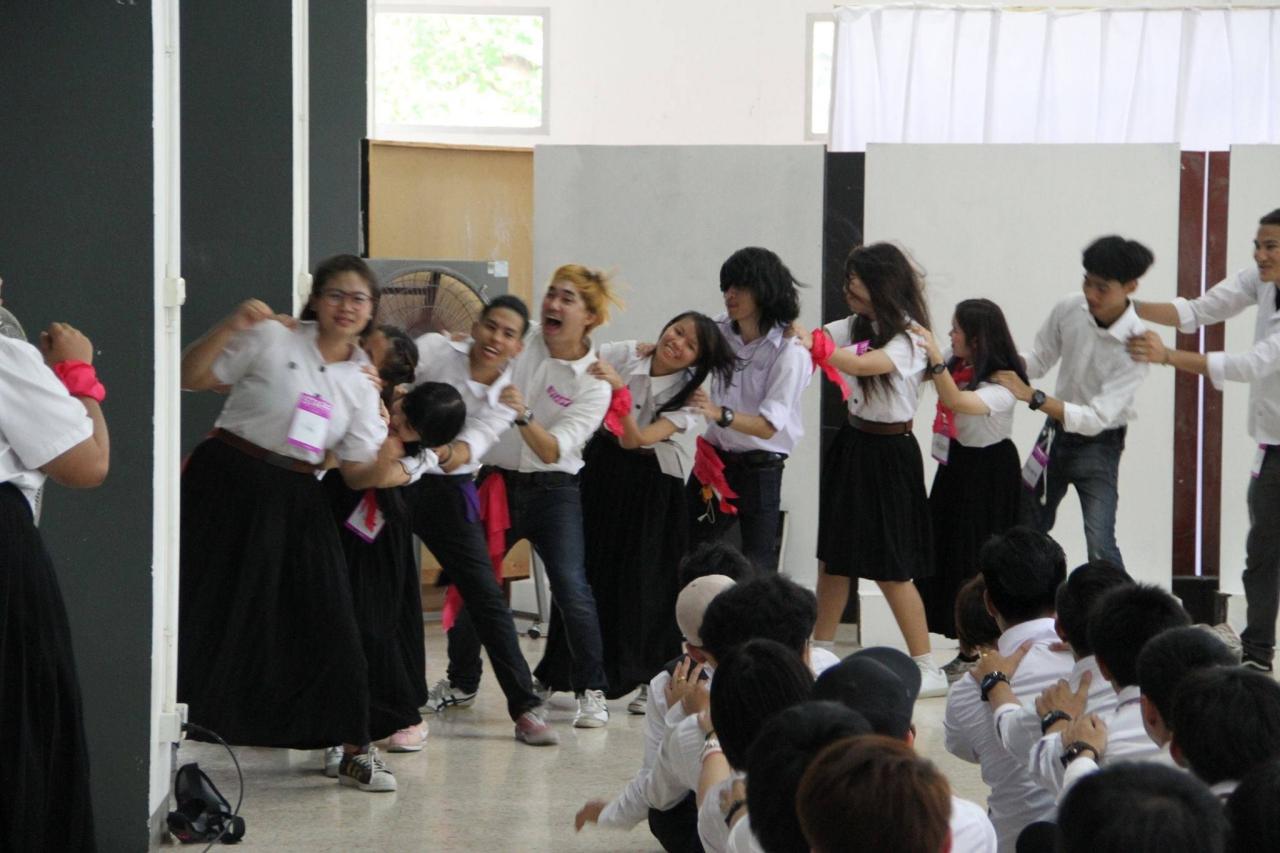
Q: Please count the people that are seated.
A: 15